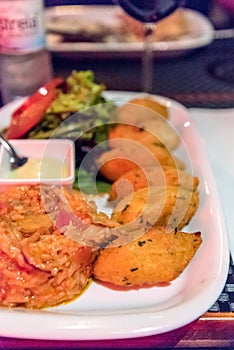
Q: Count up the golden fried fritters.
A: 6